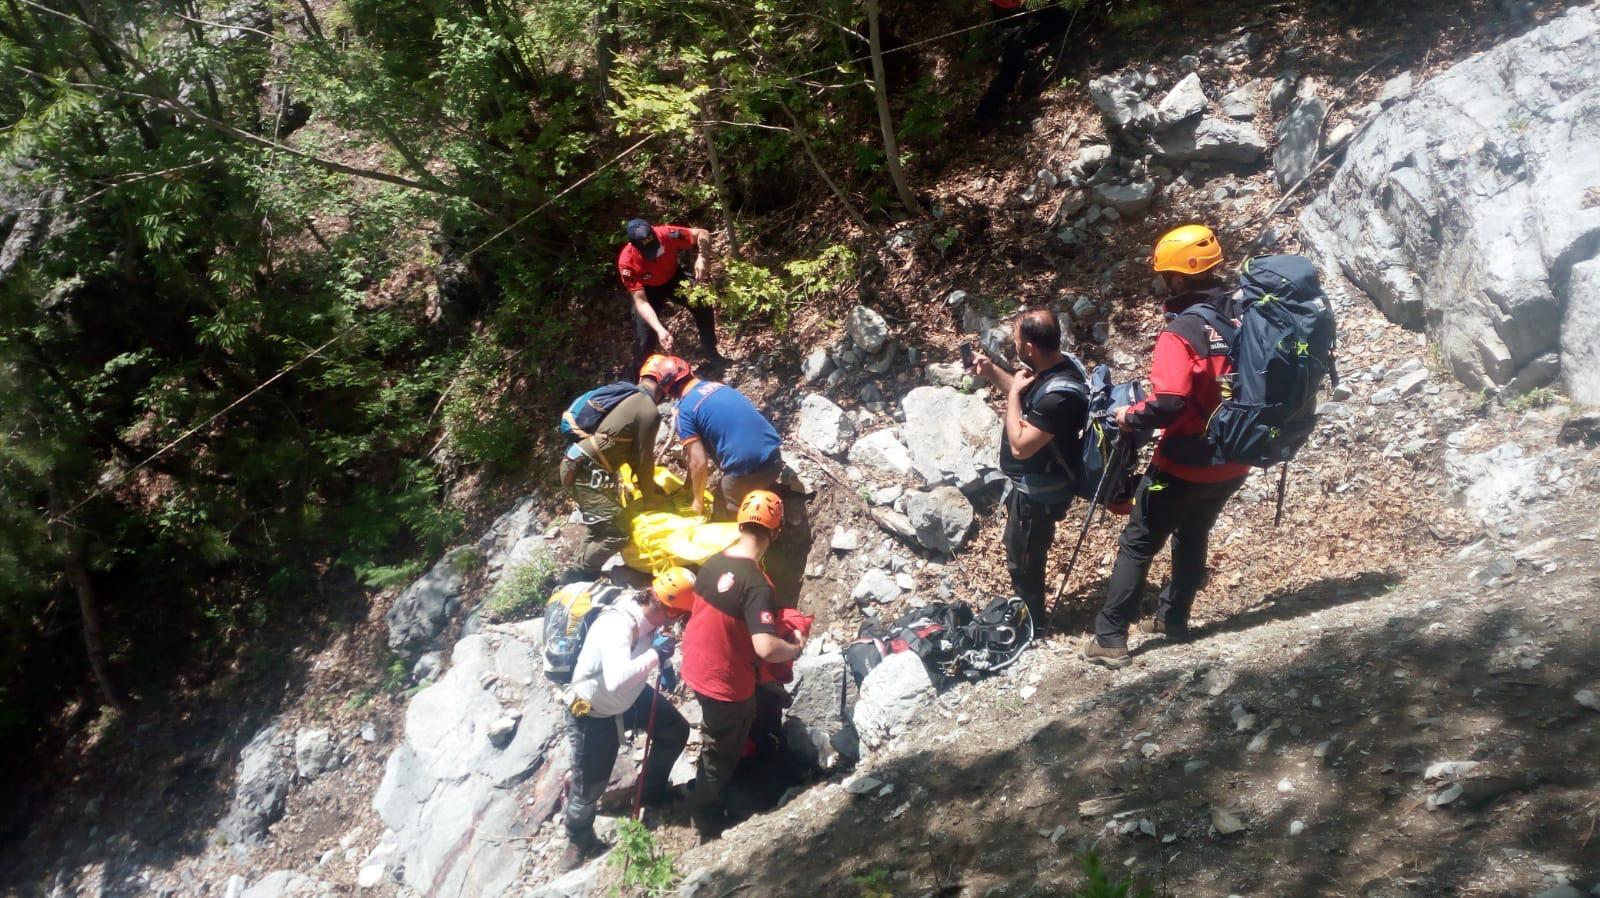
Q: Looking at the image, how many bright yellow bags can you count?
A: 1